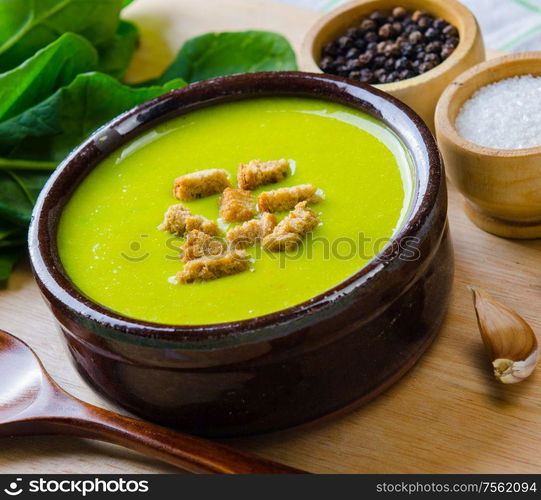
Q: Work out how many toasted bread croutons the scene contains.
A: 9